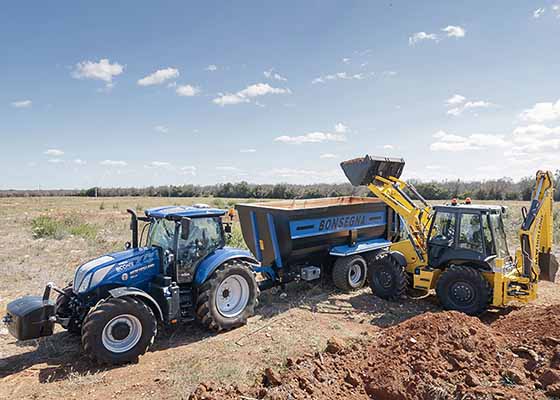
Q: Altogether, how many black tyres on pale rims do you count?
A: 3